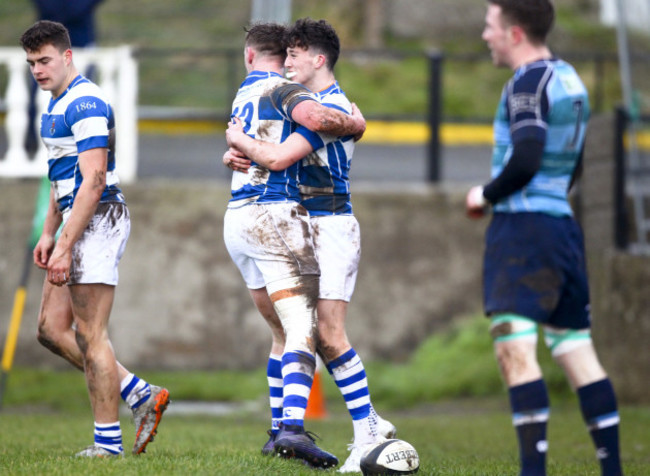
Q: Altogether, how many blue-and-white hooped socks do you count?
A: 5